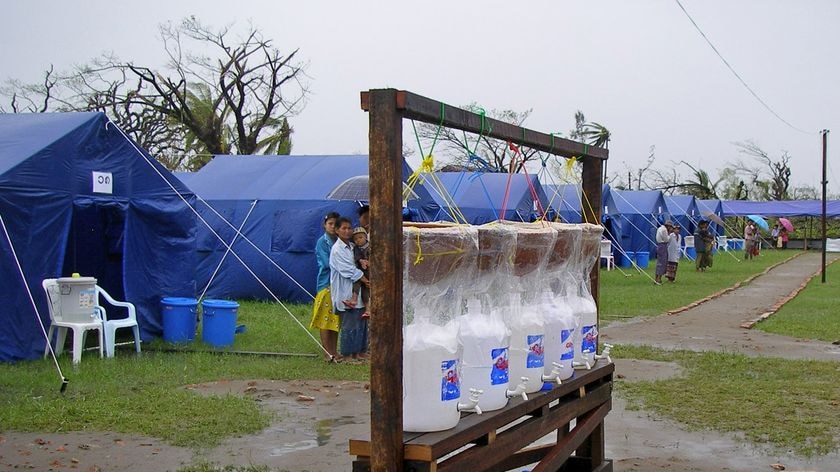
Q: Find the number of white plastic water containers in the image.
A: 5